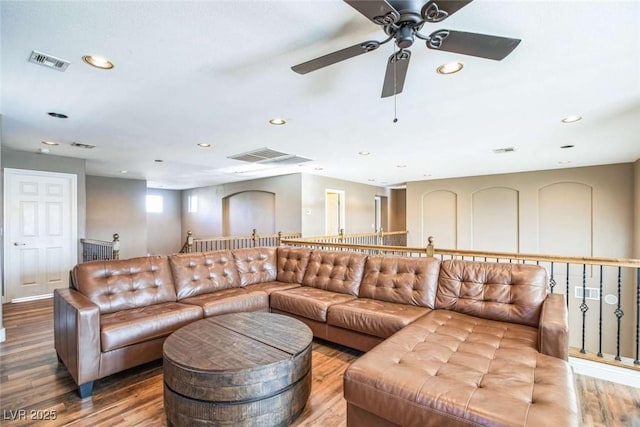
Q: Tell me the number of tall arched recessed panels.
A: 3